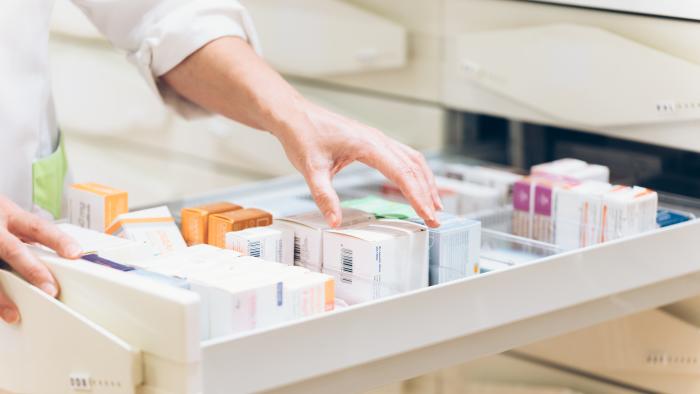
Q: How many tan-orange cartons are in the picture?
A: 2